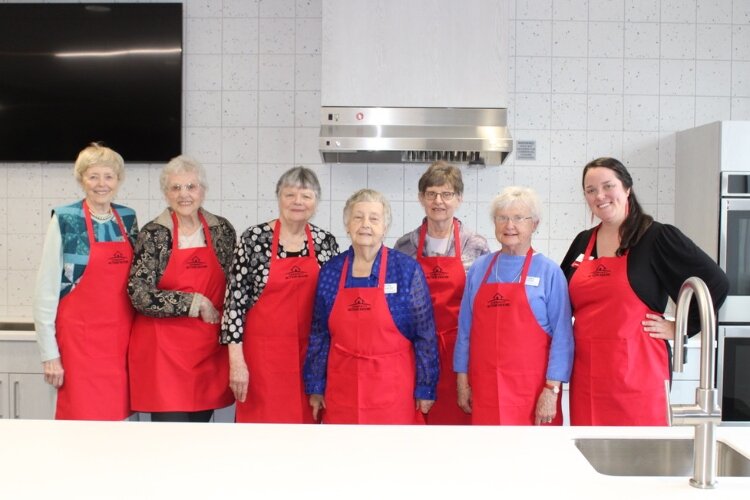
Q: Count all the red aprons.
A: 7